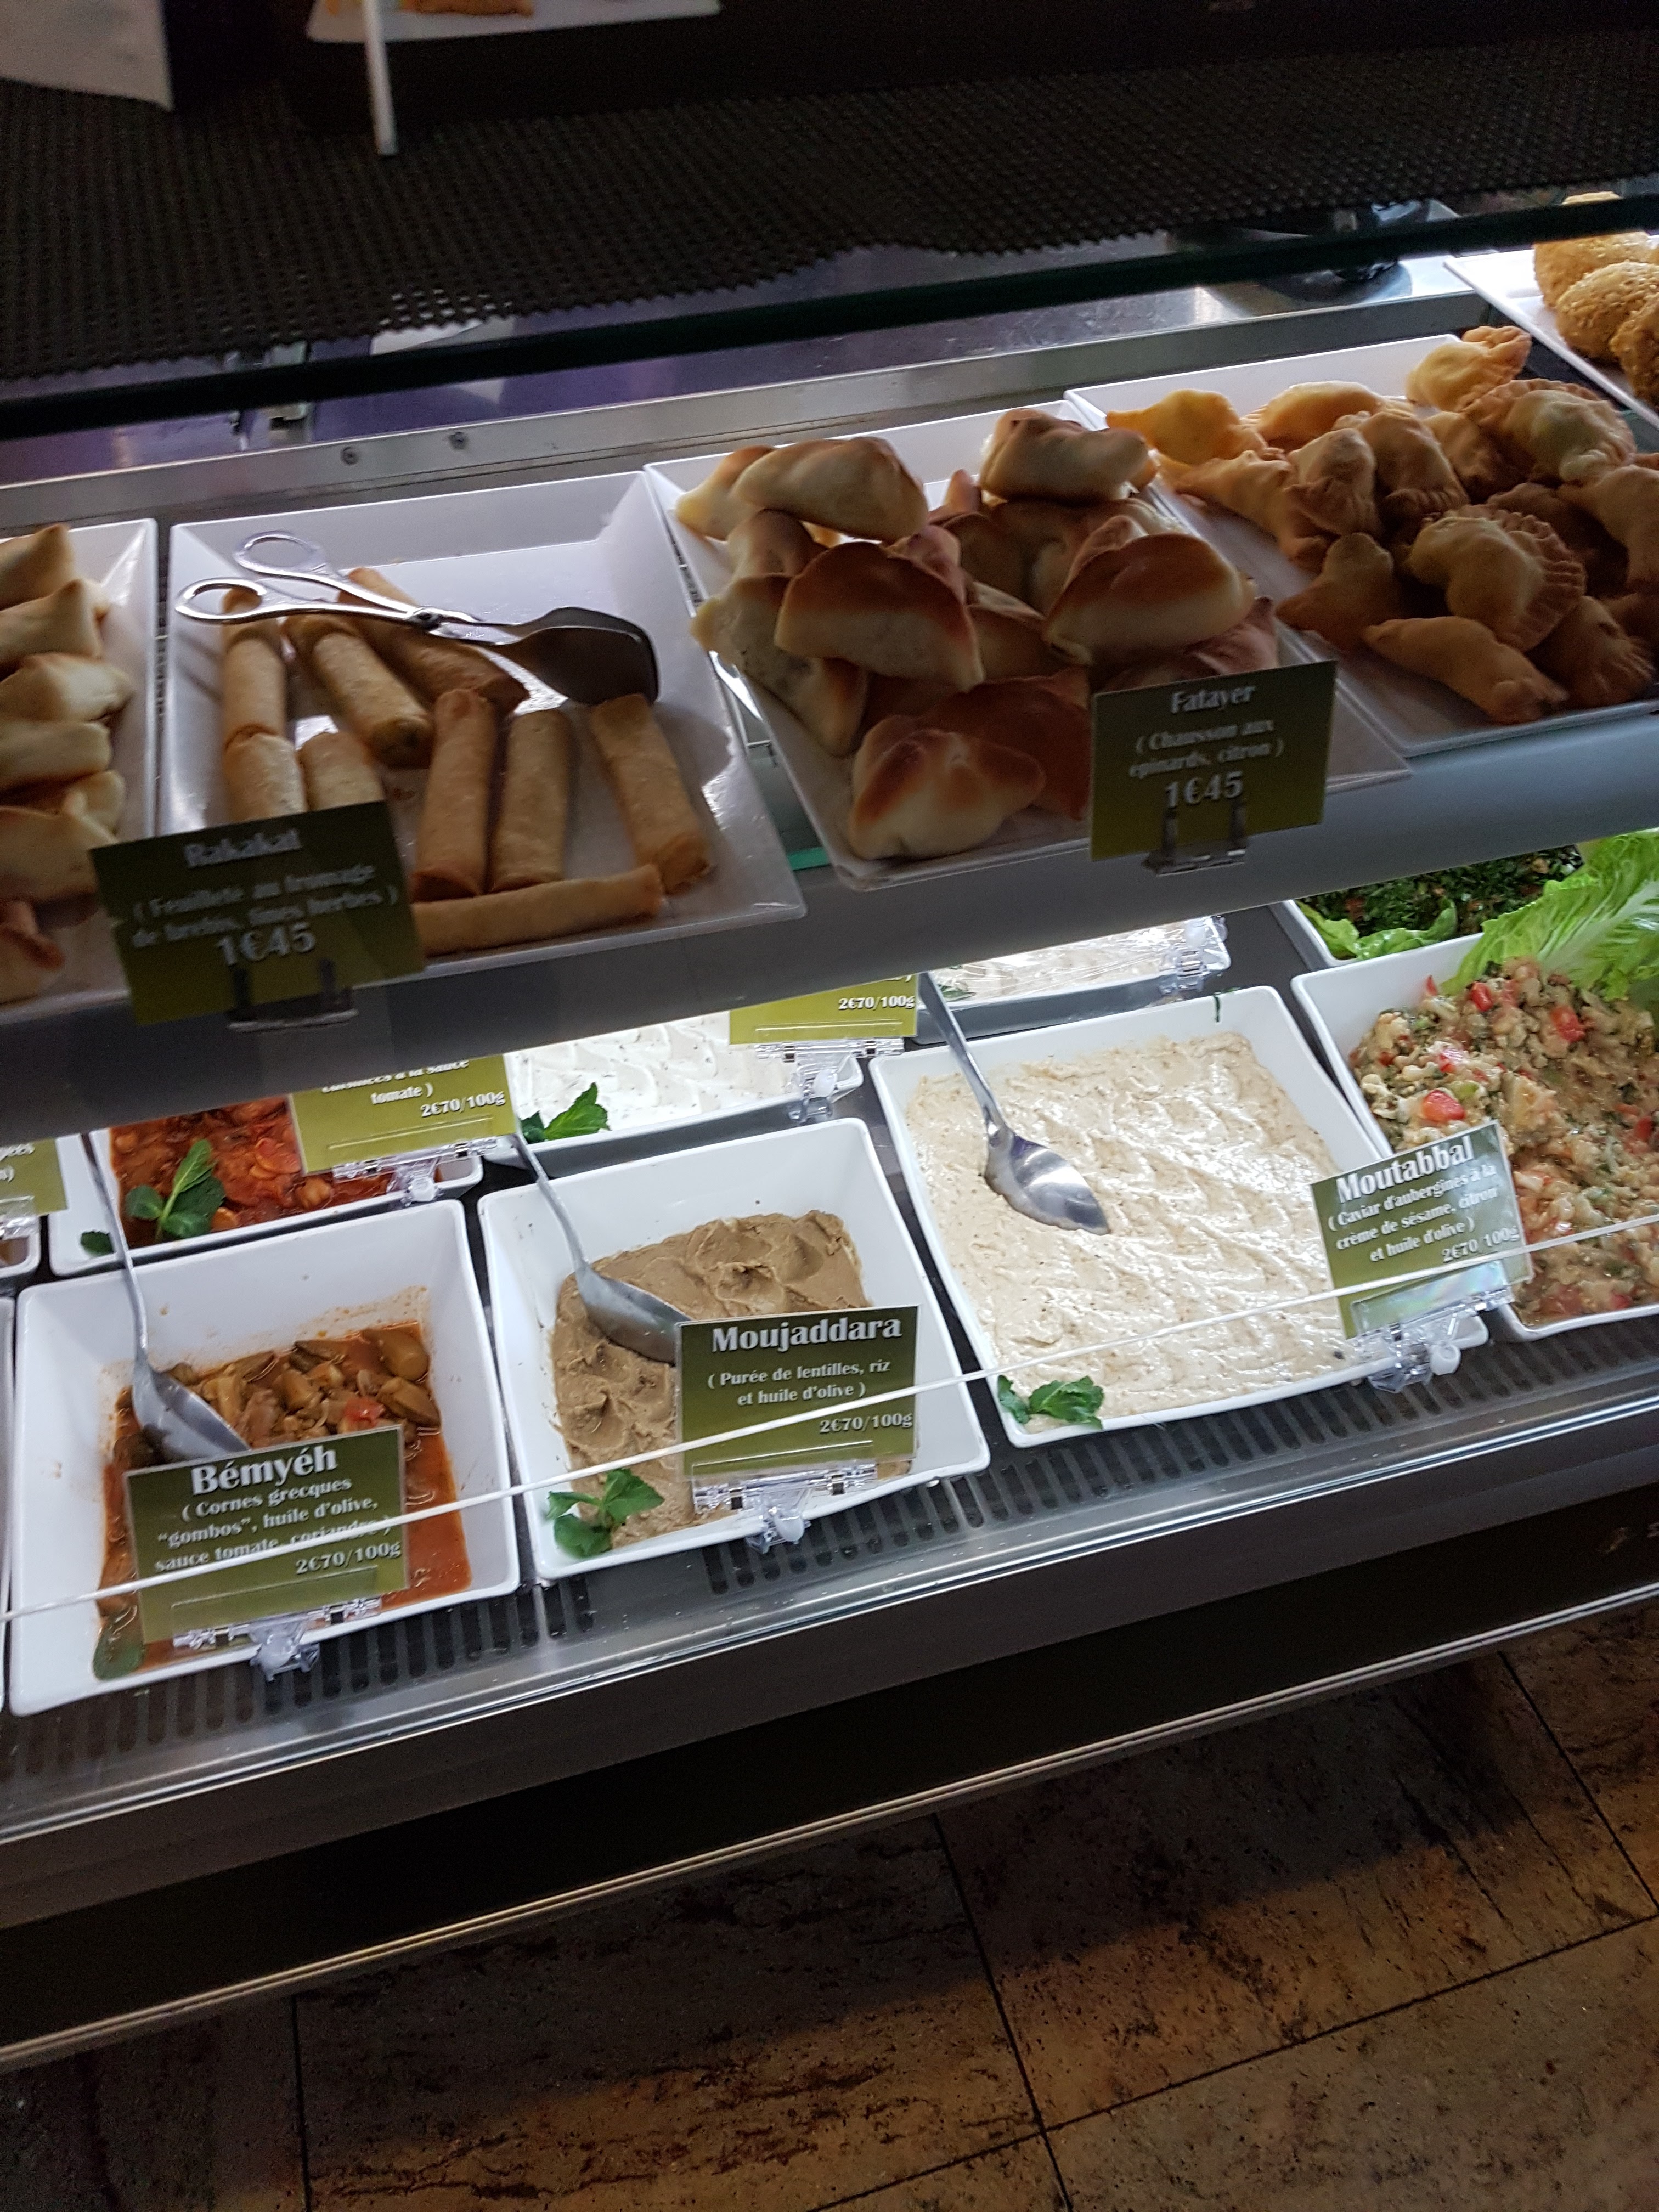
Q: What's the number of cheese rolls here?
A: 9